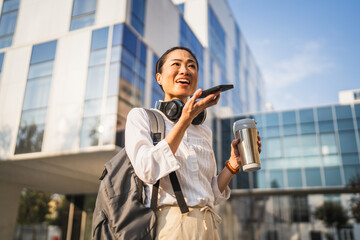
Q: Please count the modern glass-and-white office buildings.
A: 2